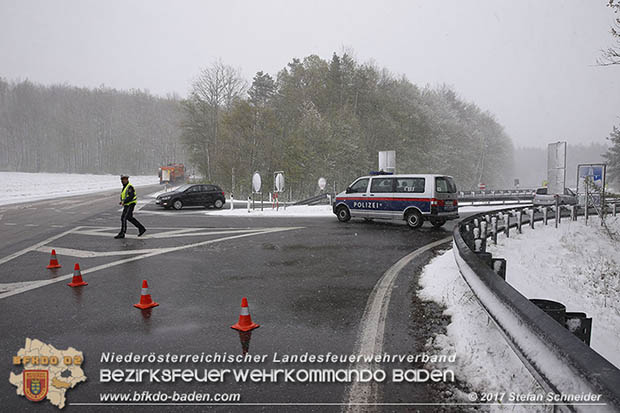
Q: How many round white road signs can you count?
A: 3